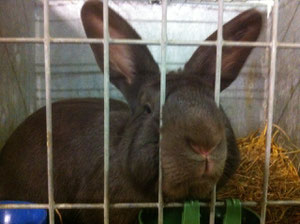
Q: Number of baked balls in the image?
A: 0